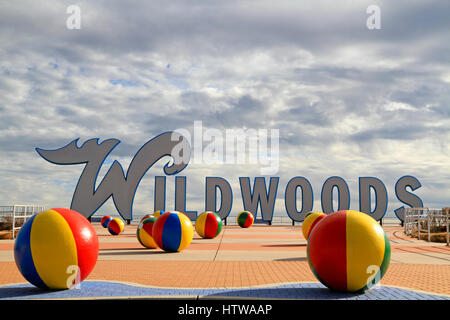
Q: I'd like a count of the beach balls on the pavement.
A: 11